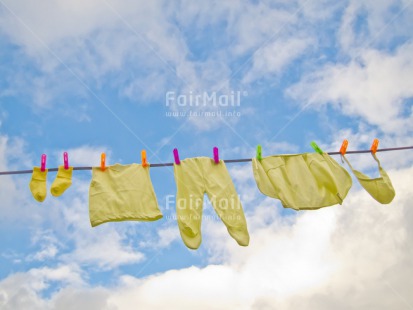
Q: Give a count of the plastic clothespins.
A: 10